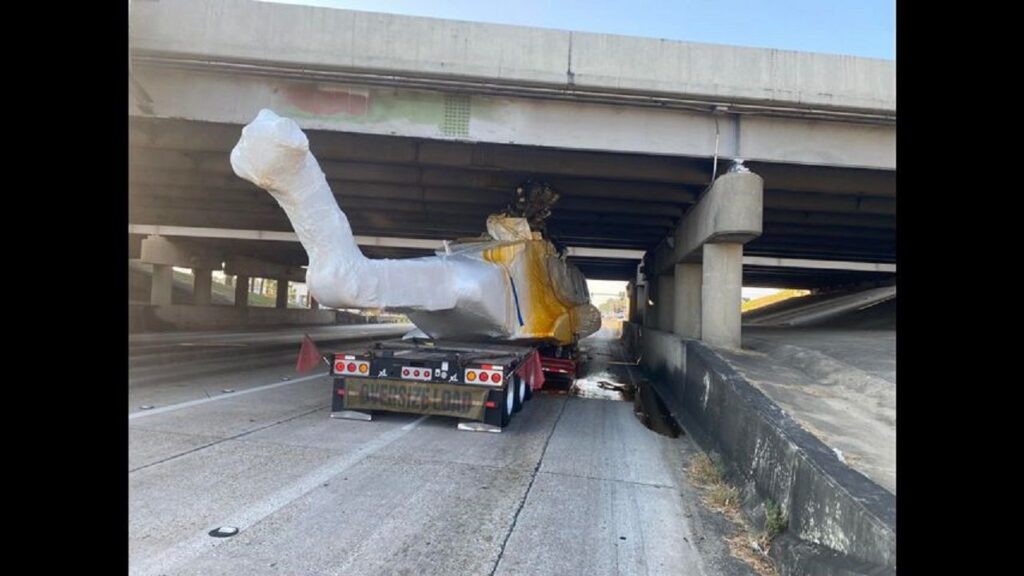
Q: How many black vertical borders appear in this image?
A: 2